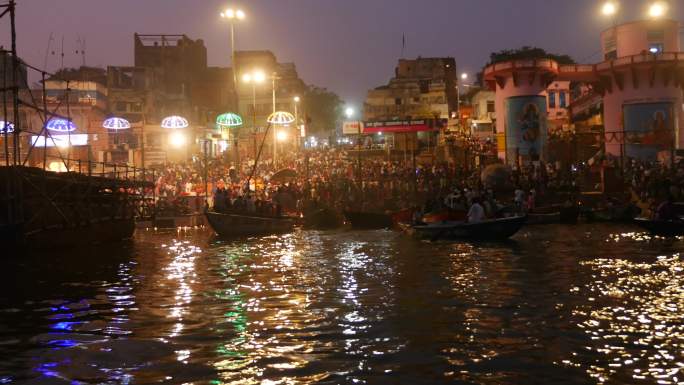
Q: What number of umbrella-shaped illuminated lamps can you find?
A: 6